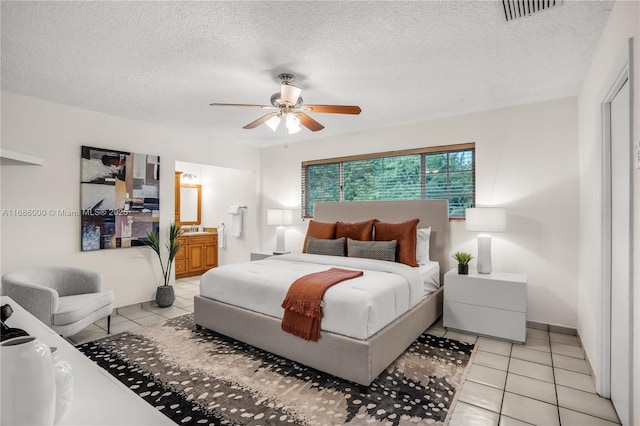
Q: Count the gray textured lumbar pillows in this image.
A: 2